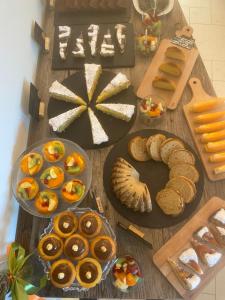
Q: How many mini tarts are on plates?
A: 14